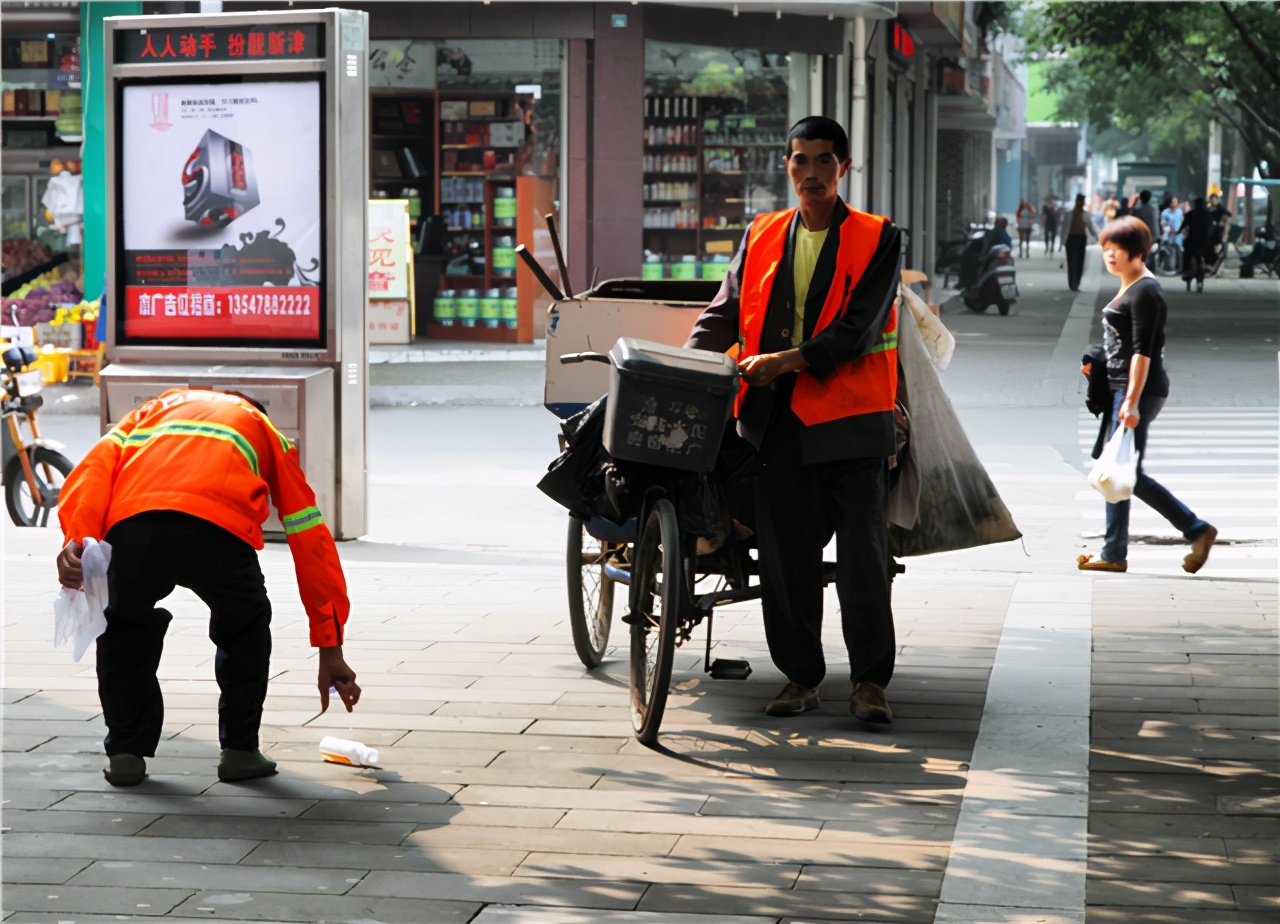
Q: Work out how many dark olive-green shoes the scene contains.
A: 2